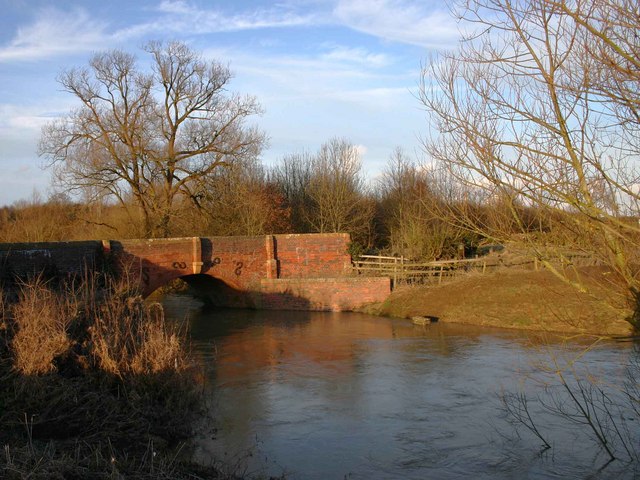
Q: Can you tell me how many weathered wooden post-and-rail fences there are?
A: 1